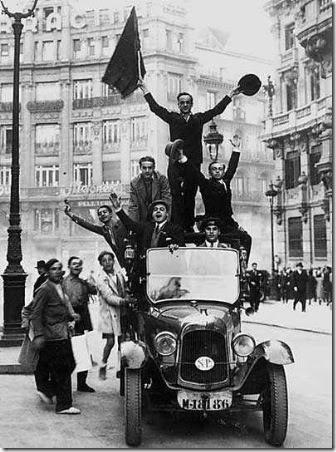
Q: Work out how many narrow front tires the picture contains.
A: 2